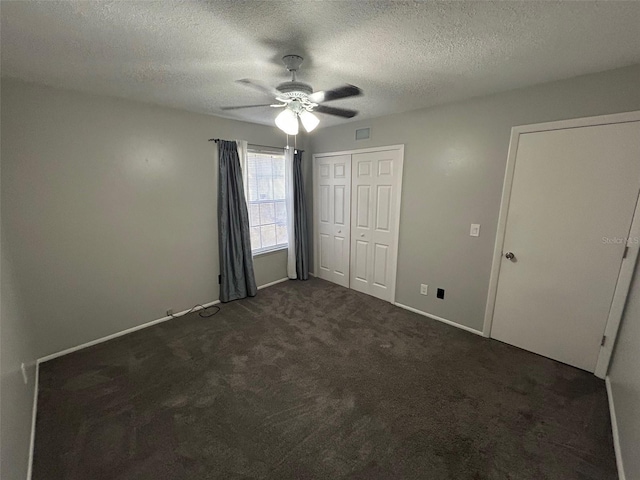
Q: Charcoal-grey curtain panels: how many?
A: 2